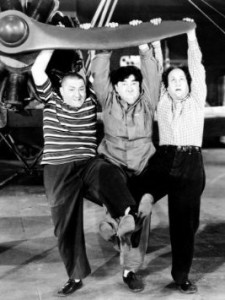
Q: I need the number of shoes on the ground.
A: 3